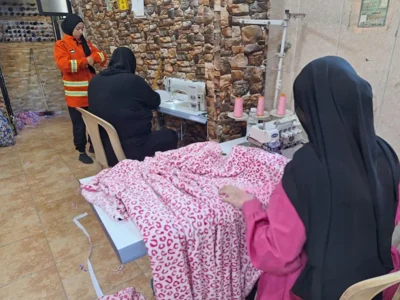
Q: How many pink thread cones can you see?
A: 3